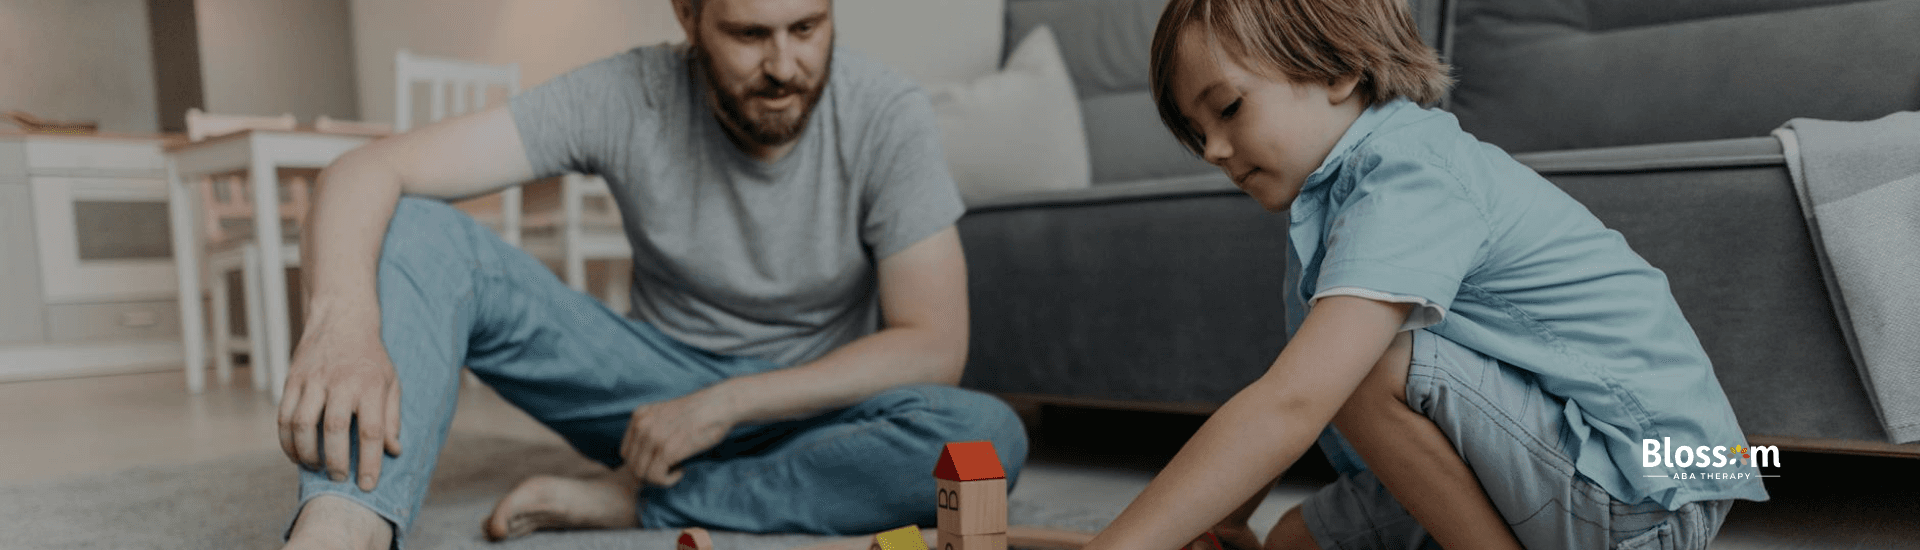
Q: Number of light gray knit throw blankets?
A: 1